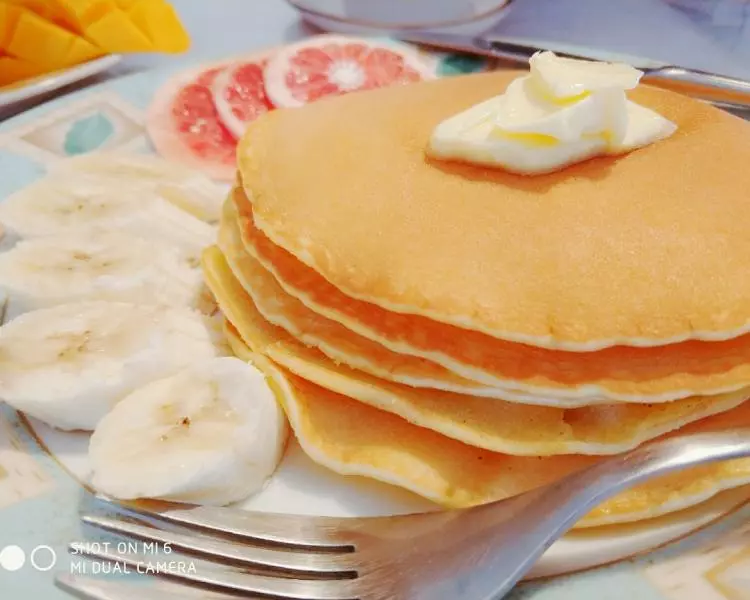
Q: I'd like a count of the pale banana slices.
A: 5